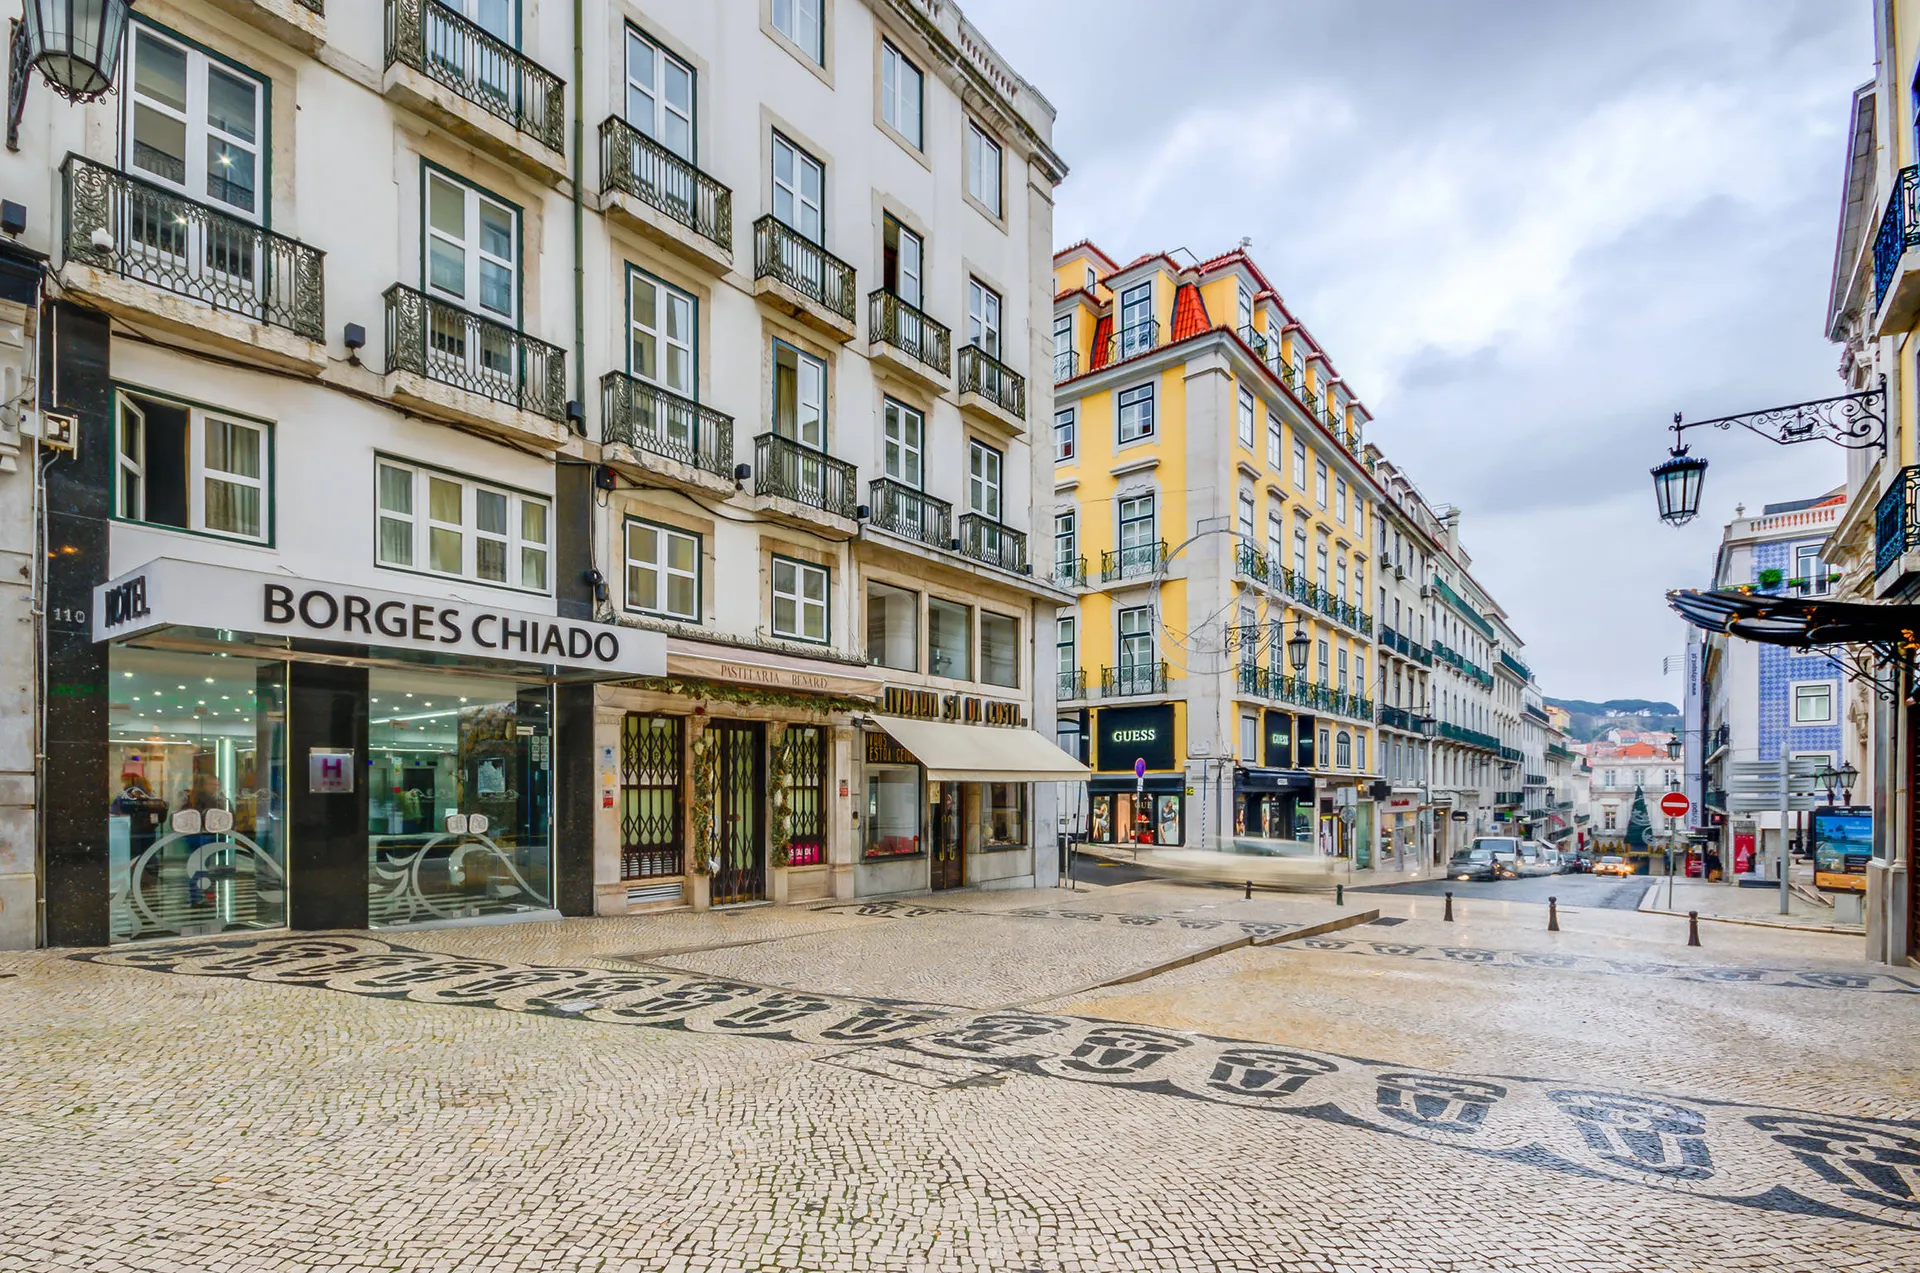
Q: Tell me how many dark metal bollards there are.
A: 5